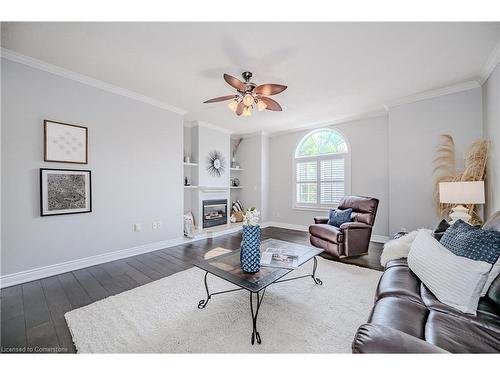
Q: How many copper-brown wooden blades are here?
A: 5